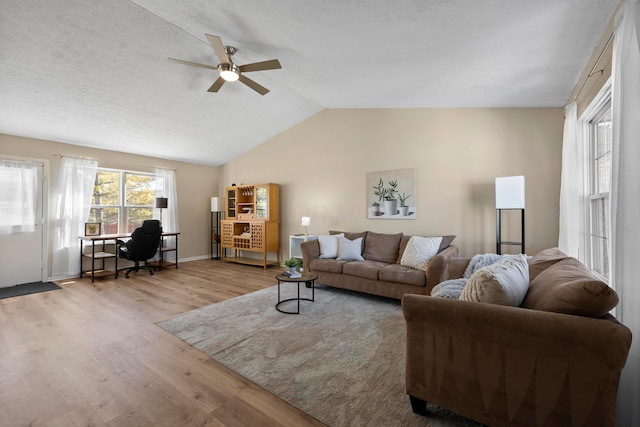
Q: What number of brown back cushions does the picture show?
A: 5